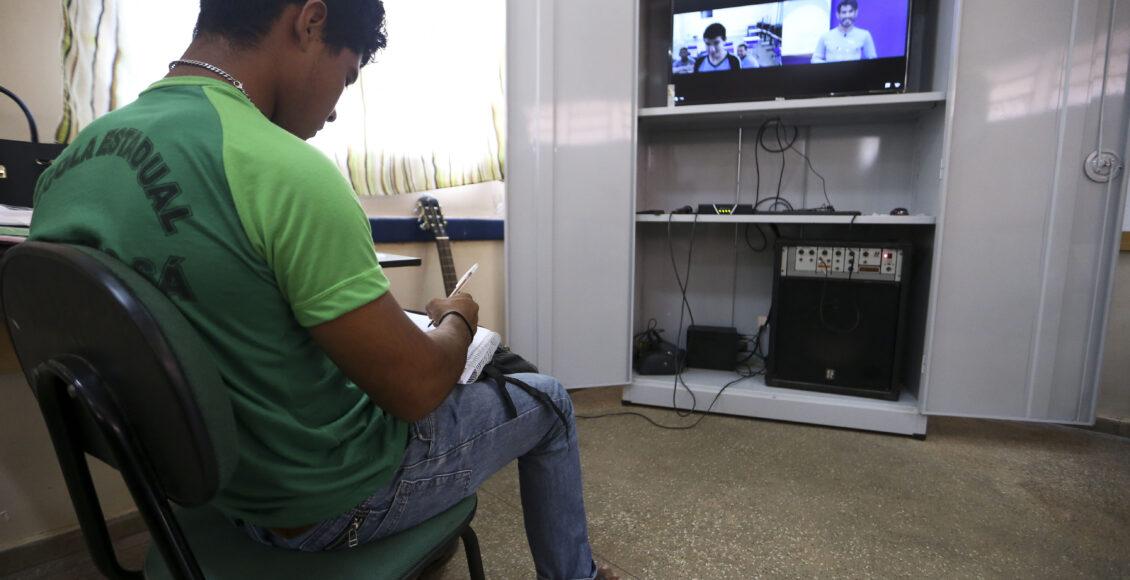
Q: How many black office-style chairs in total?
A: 1